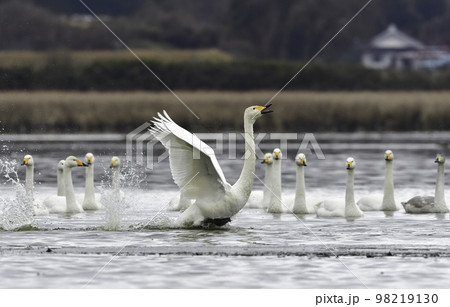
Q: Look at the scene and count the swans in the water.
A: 12